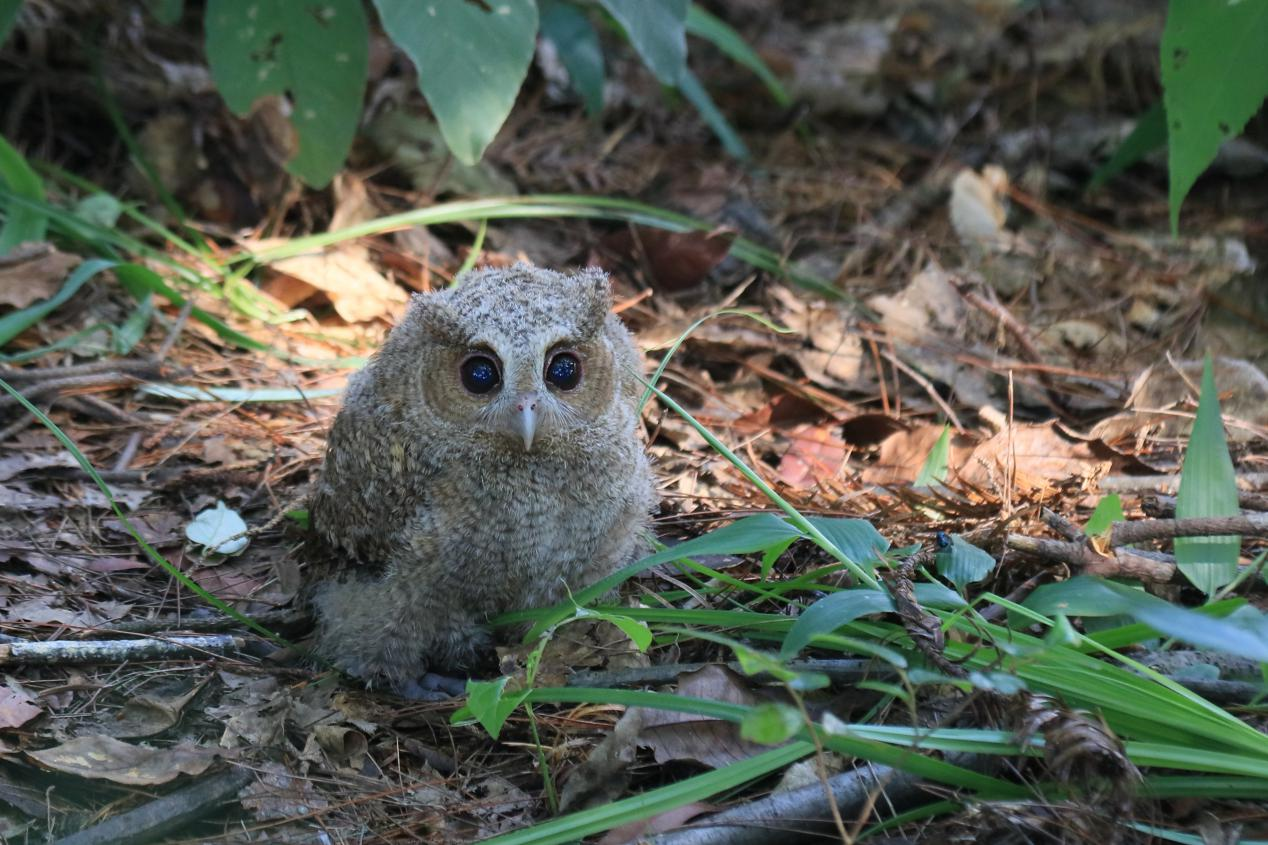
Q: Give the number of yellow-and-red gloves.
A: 0